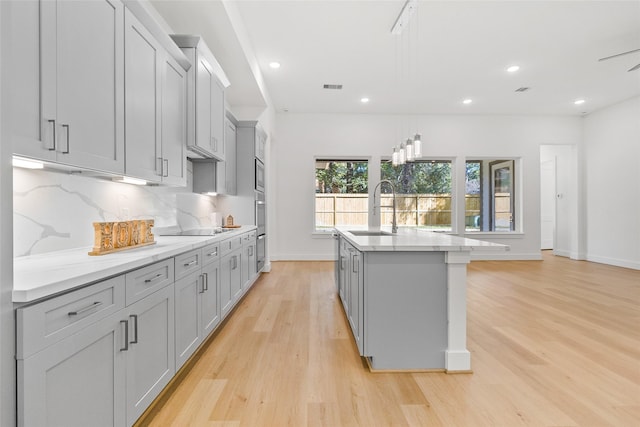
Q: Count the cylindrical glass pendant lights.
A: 4